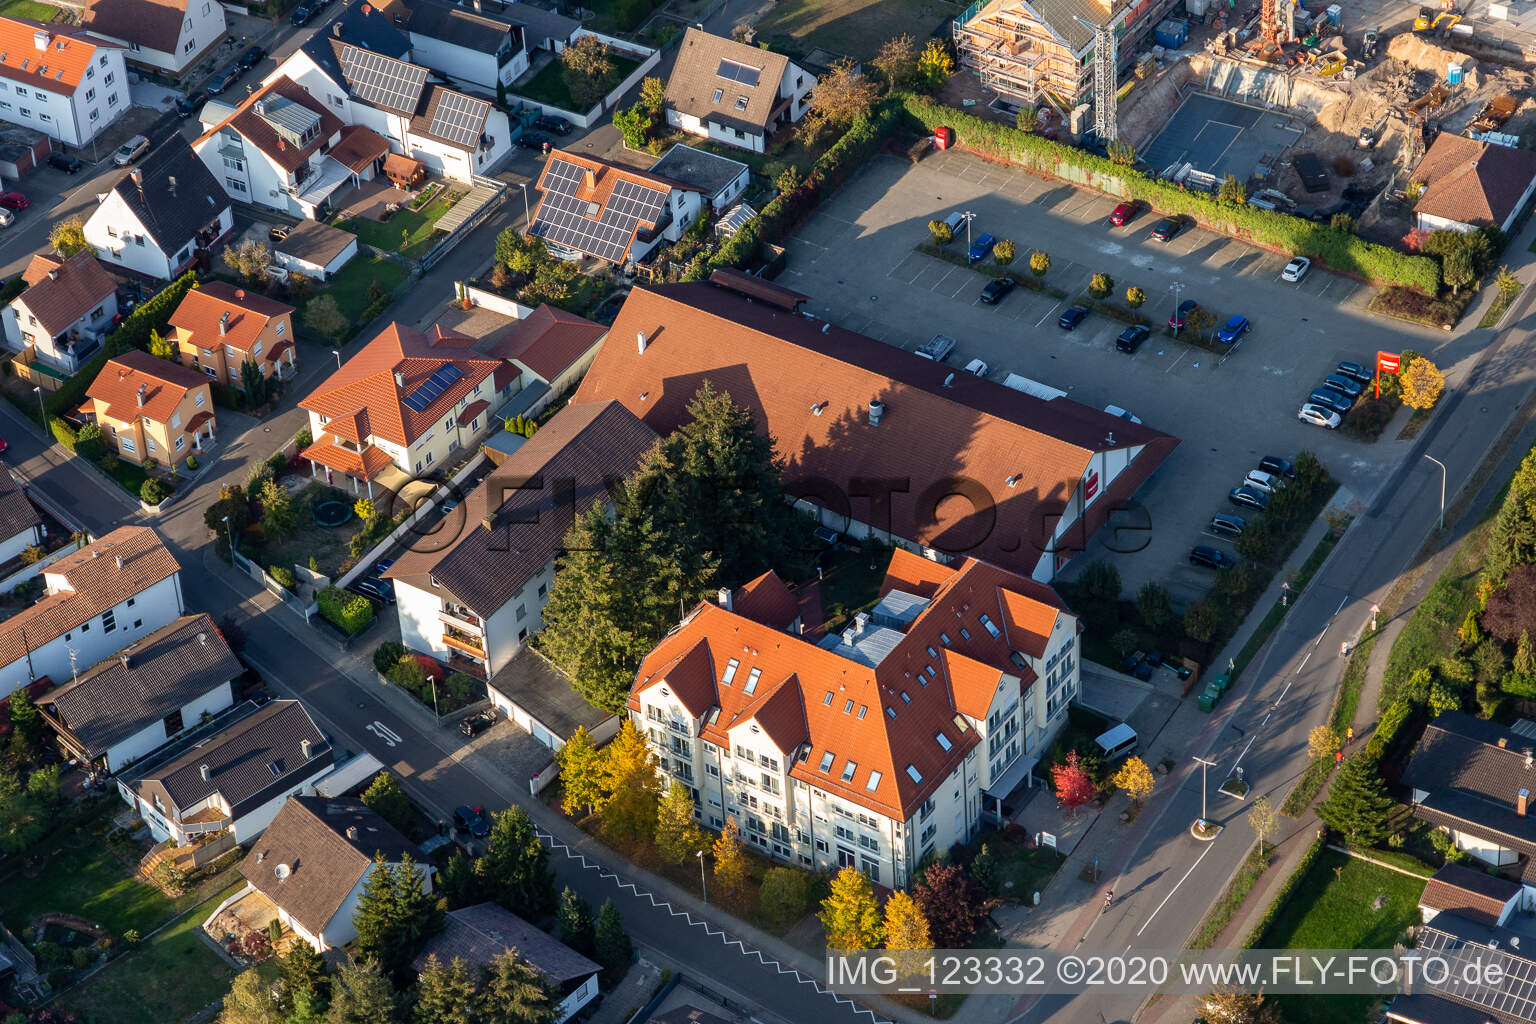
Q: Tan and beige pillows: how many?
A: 0